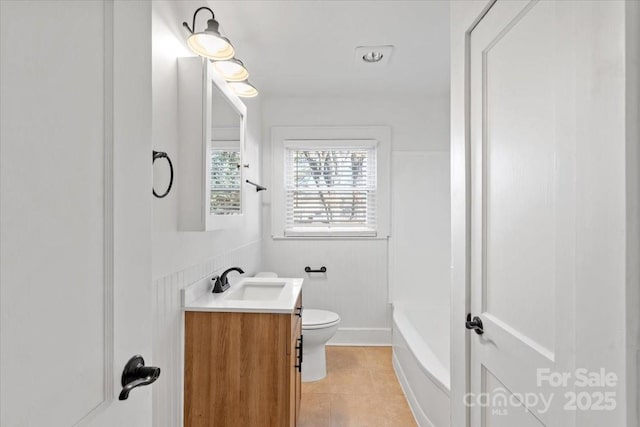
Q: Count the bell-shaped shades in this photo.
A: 3